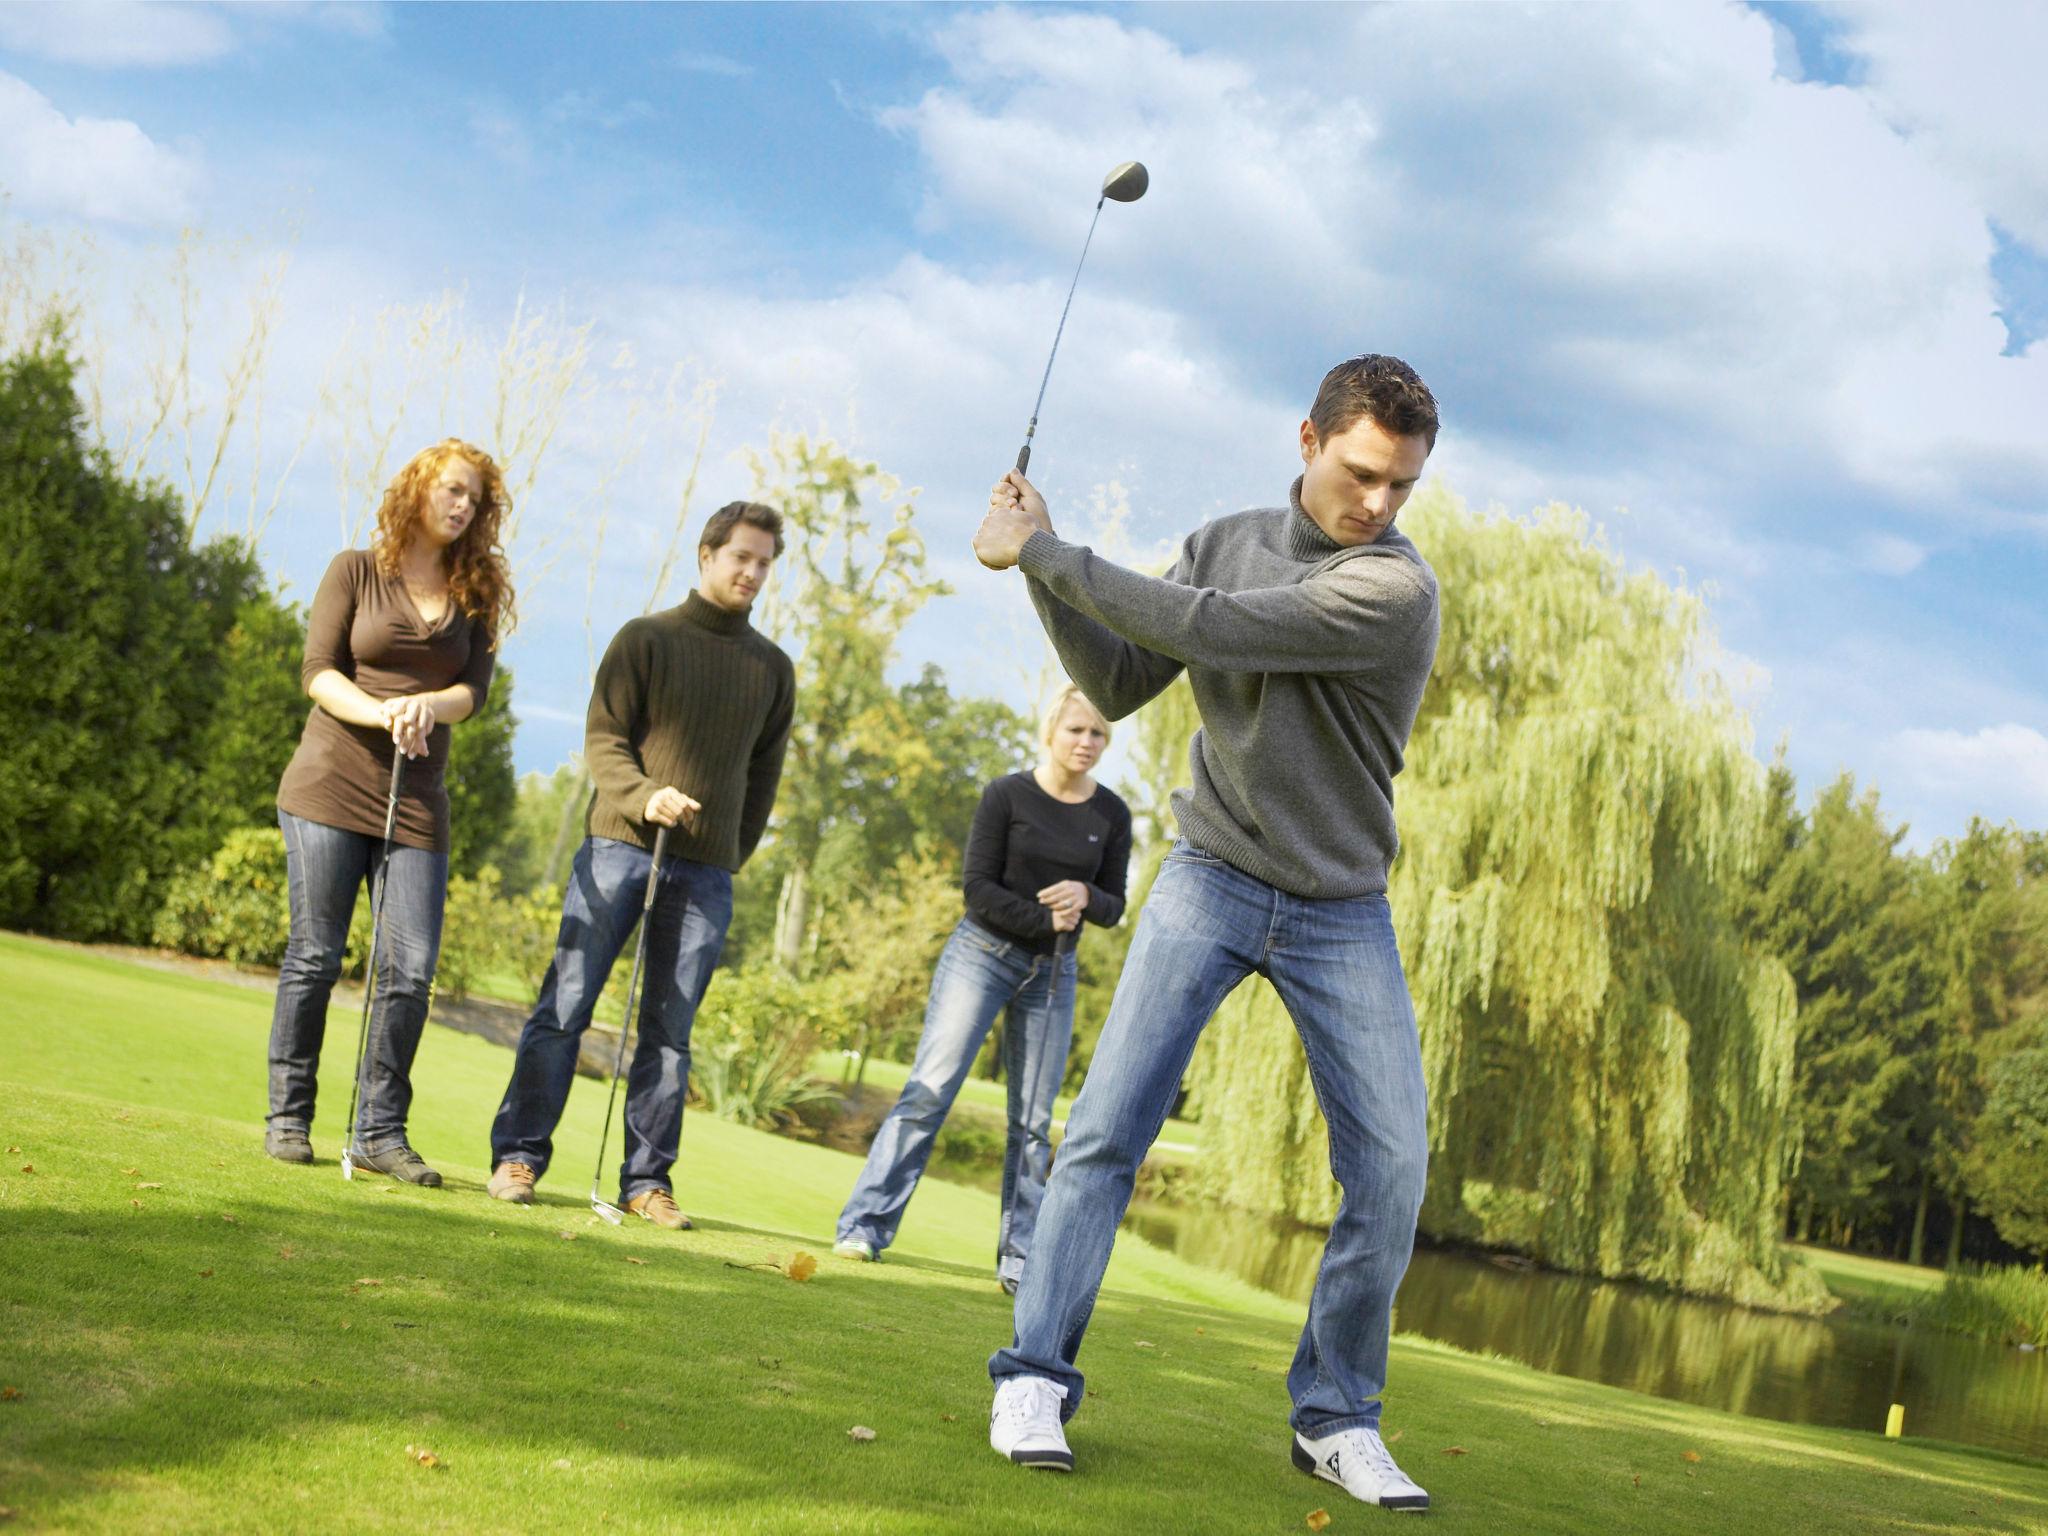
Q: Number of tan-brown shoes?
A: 2